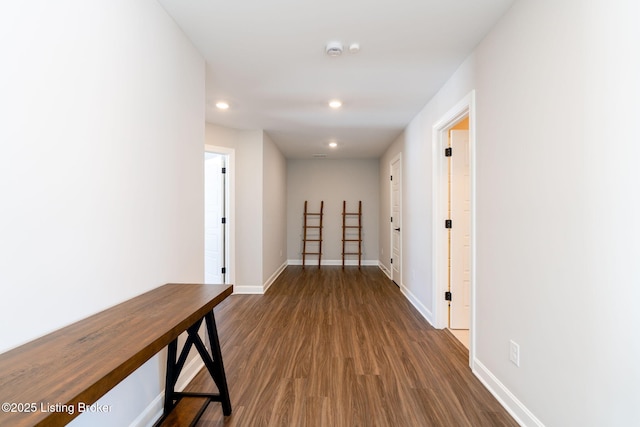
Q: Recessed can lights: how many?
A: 3